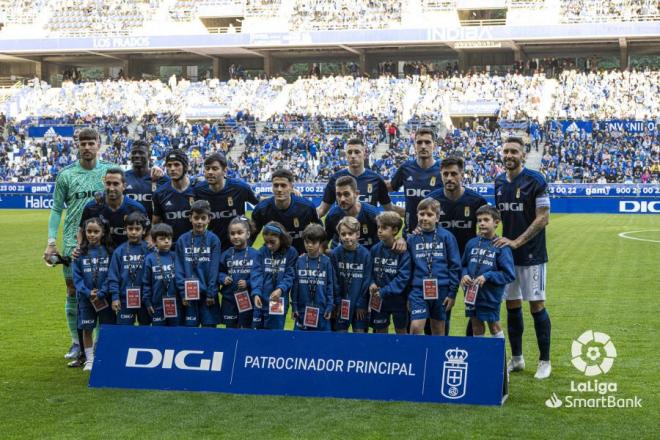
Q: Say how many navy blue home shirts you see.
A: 10